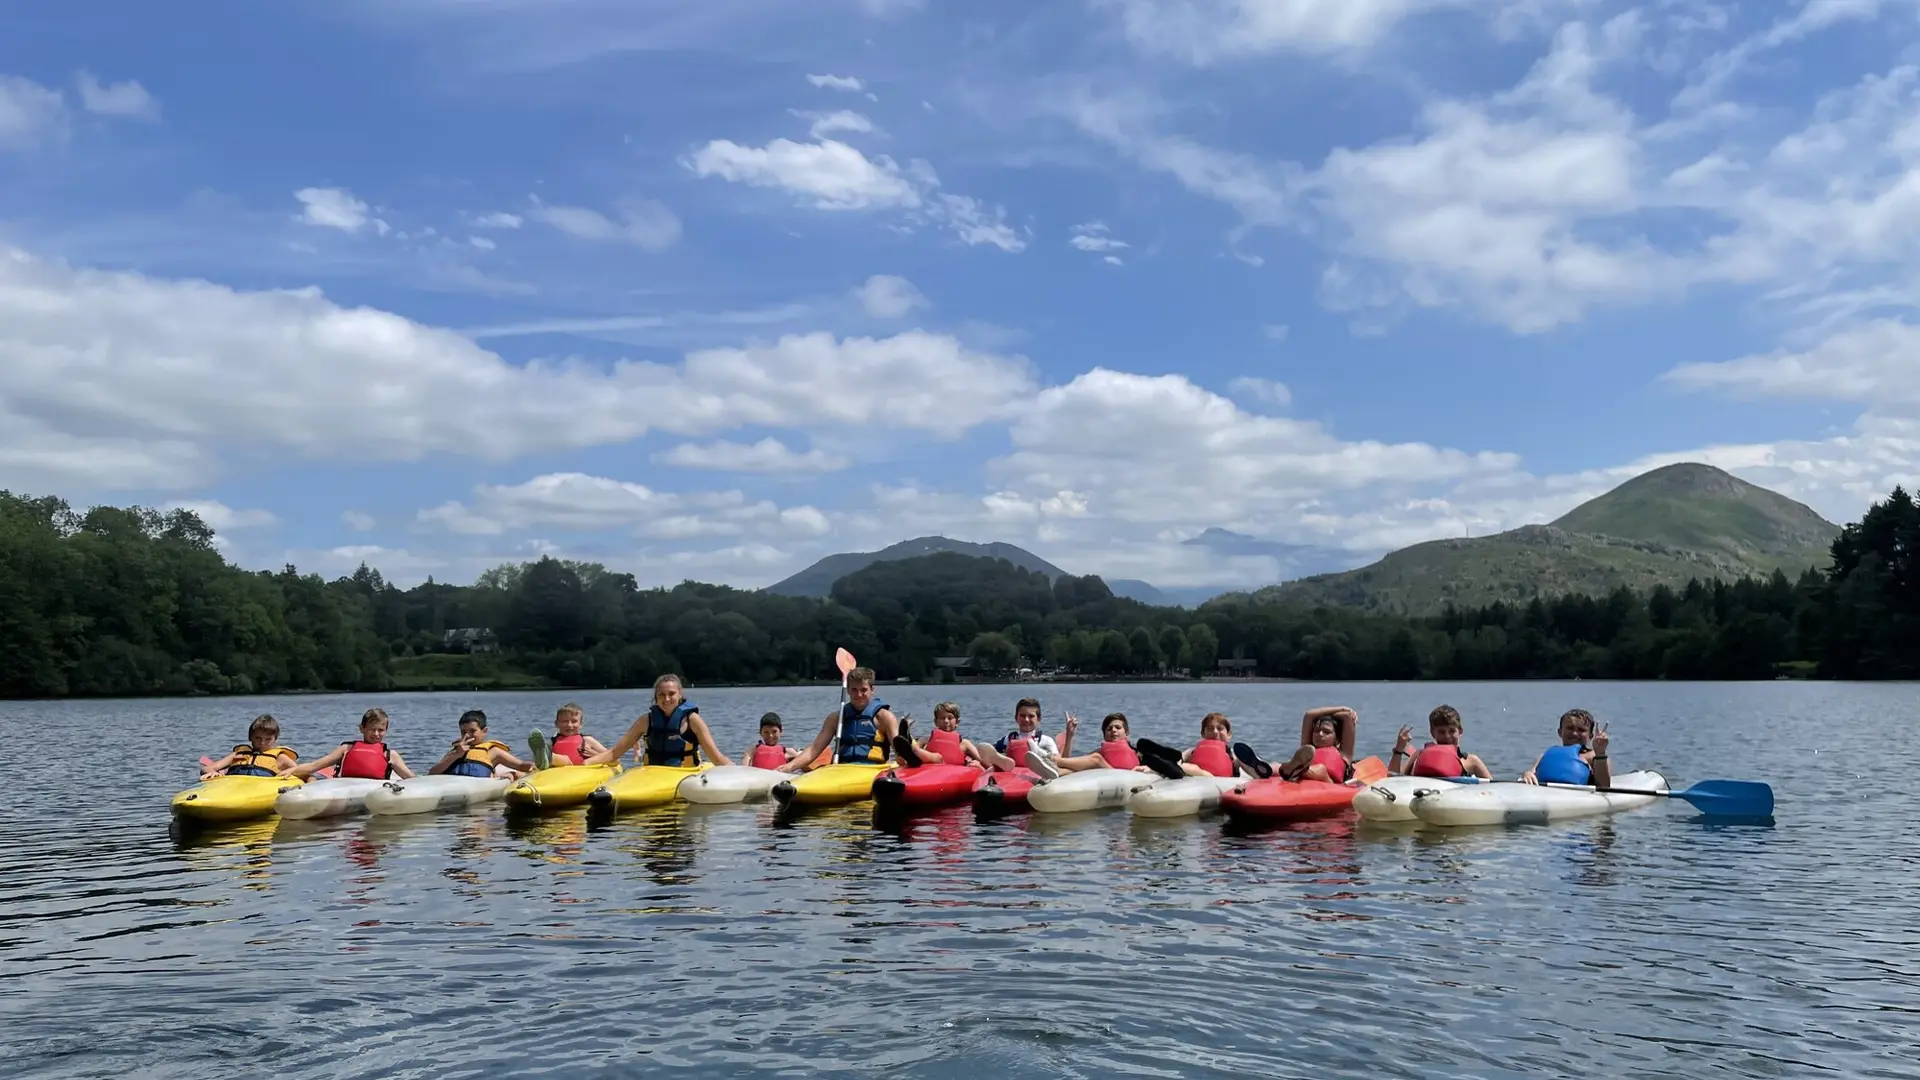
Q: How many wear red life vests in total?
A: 9